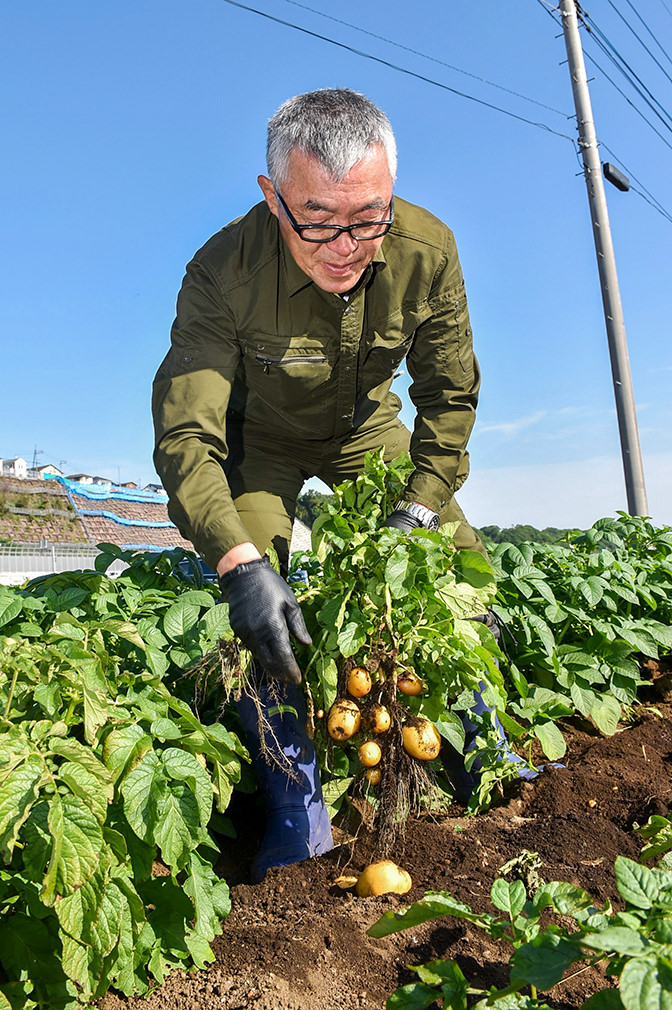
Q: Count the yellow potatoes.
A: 8